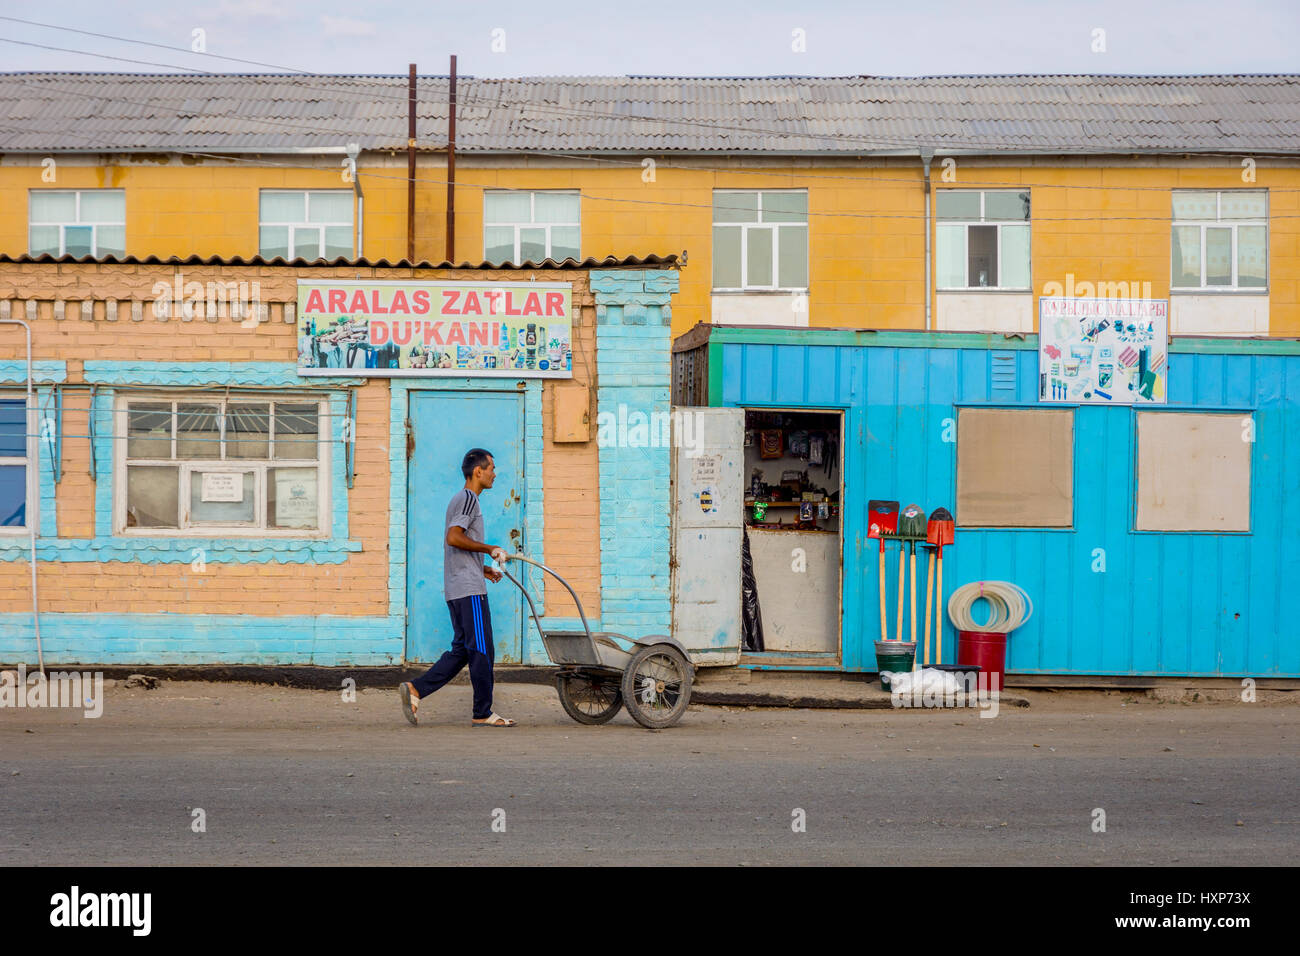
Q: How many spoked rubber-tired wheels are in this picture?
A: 2